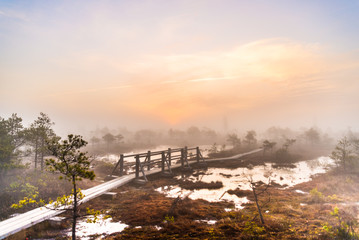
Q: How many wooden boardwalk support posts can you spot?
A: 8